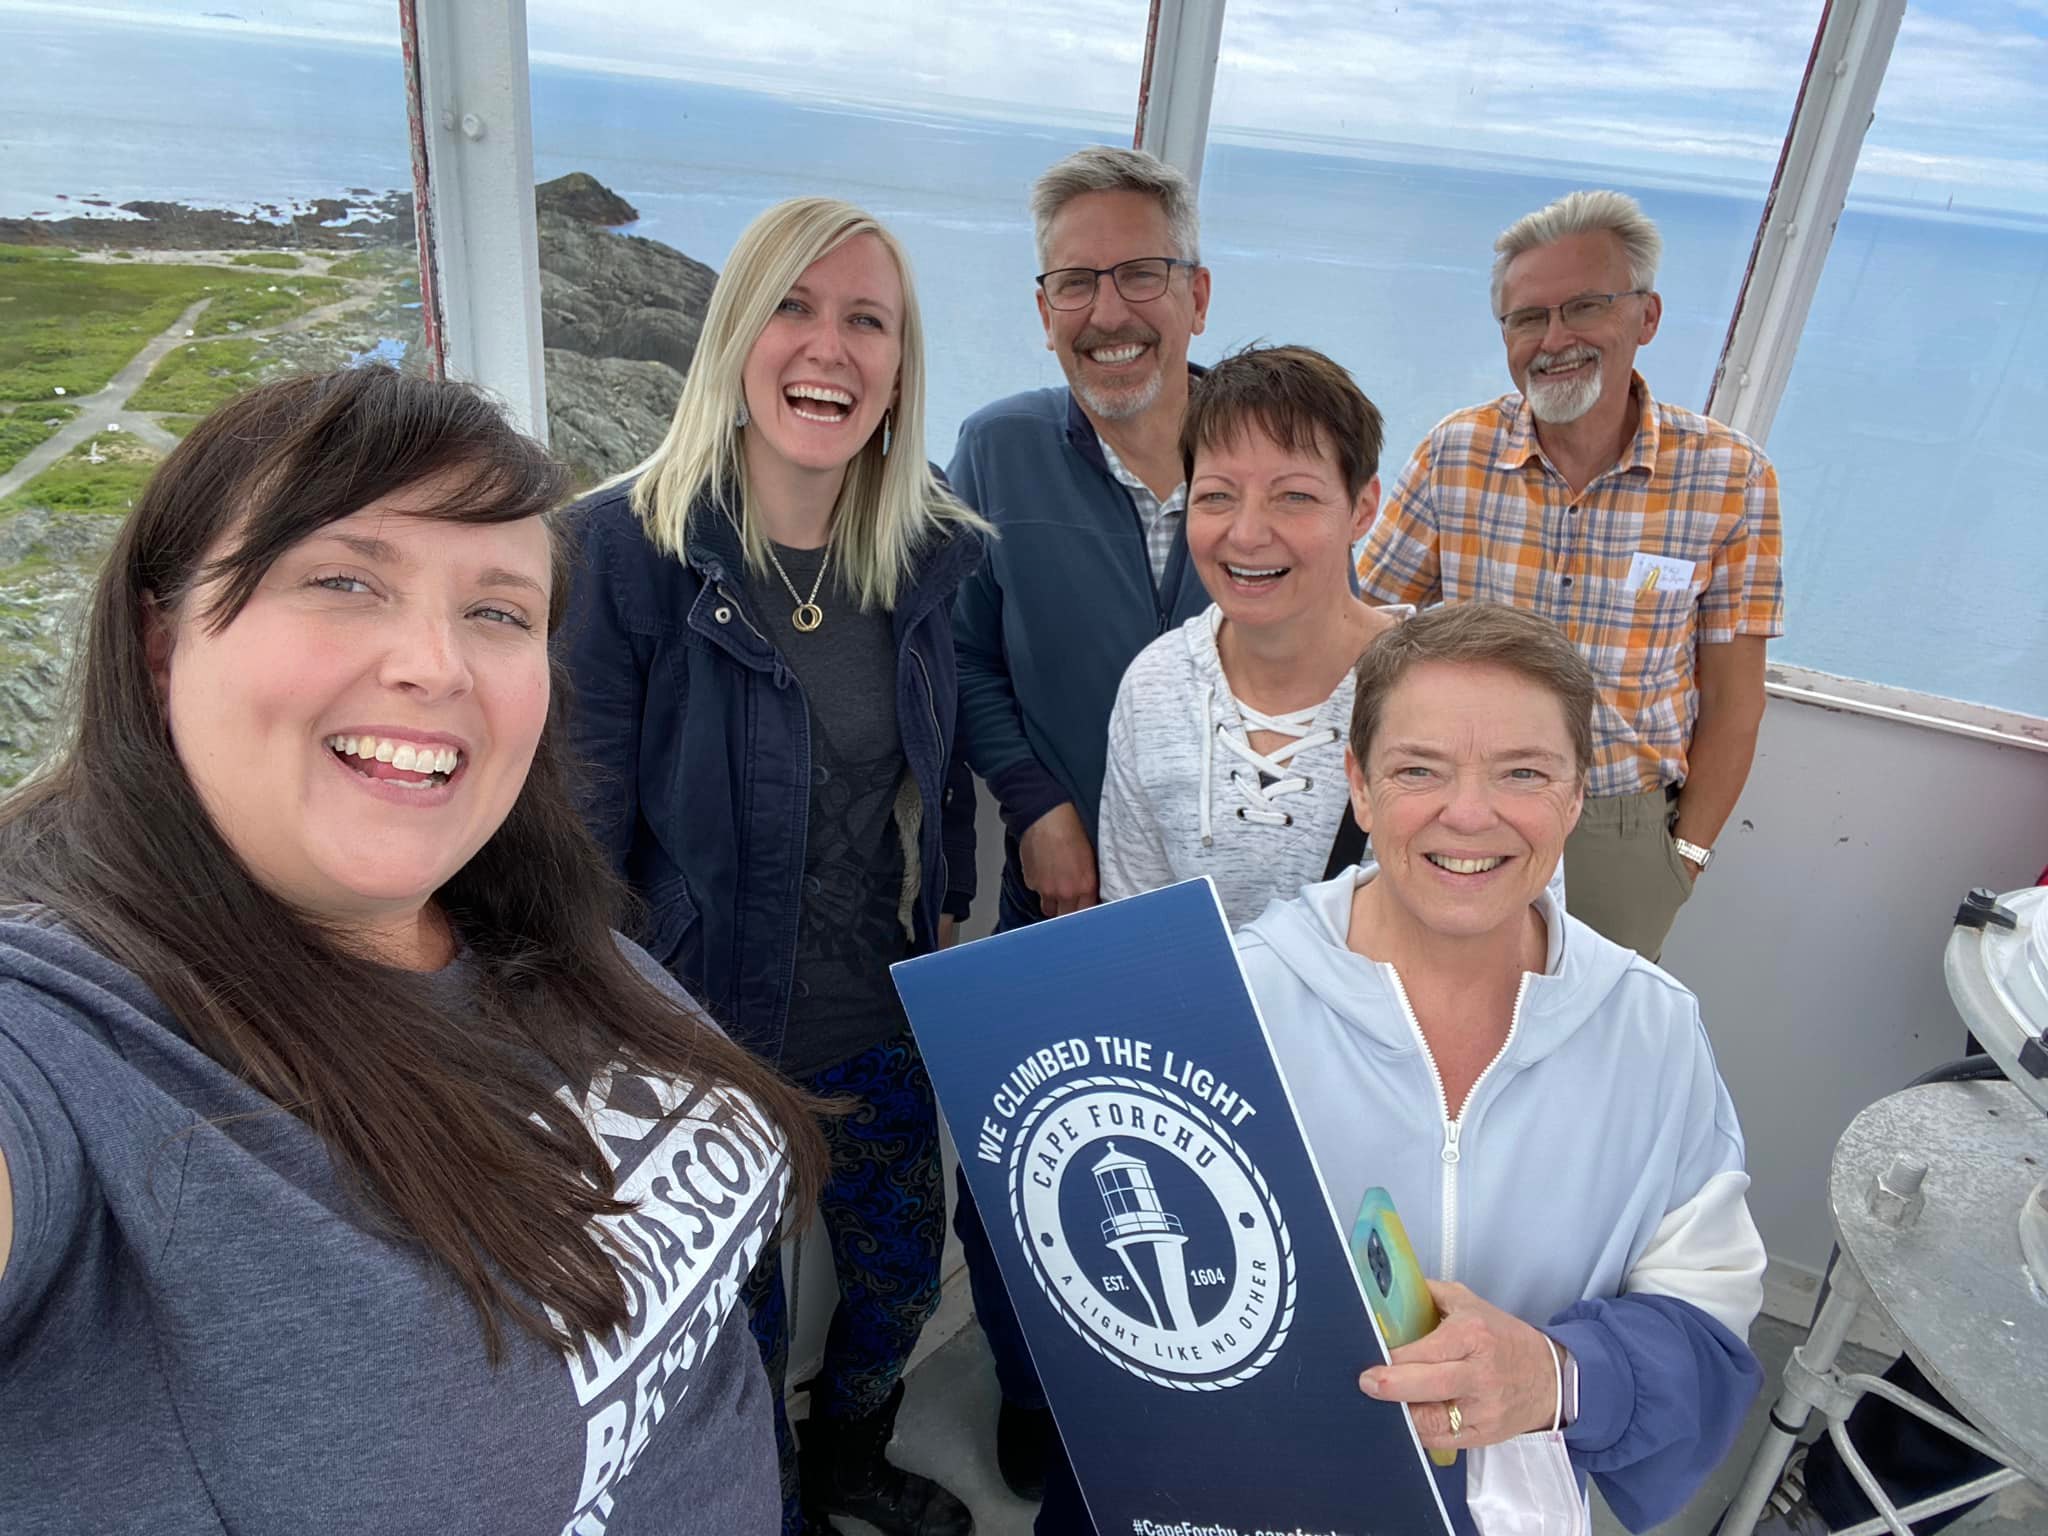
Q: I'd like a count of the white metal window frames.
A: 3